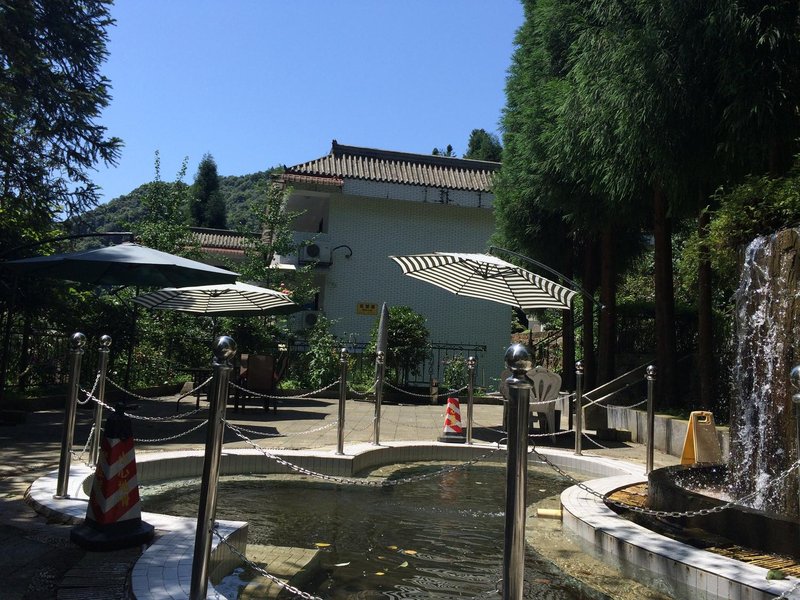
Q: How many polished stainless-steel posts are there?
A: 10